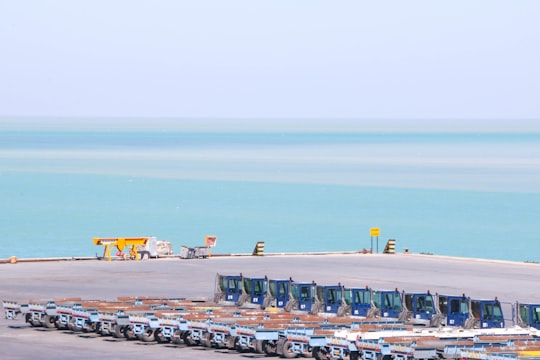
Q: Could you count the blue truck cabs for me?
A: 11